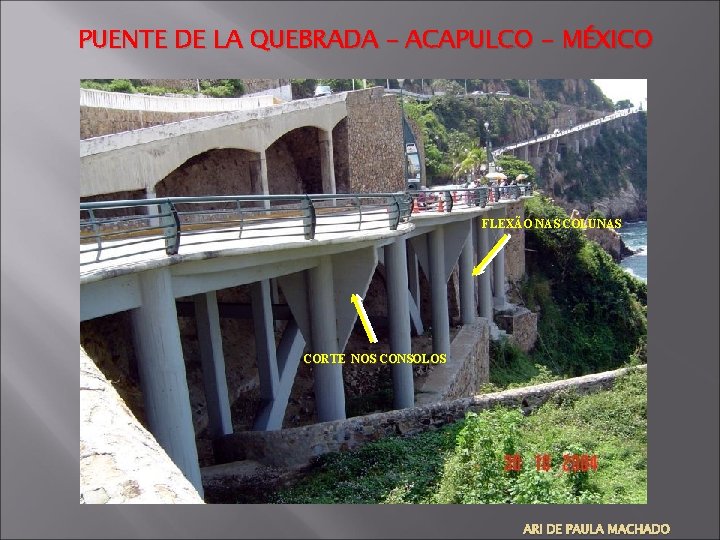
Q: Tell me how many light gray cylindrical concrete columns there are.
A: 7